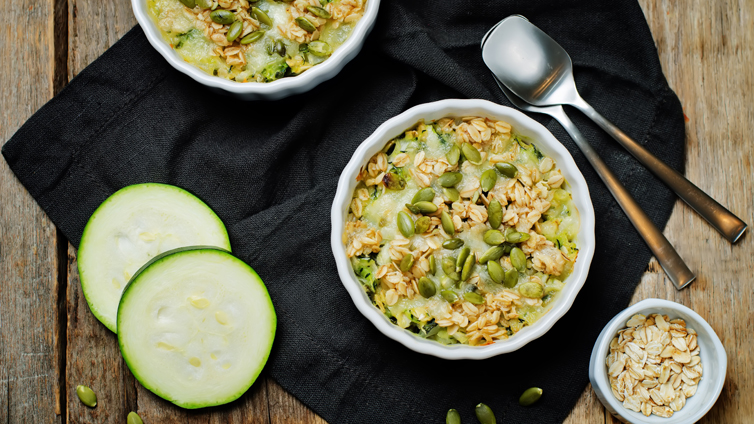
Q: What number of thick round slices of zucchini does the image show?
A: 2